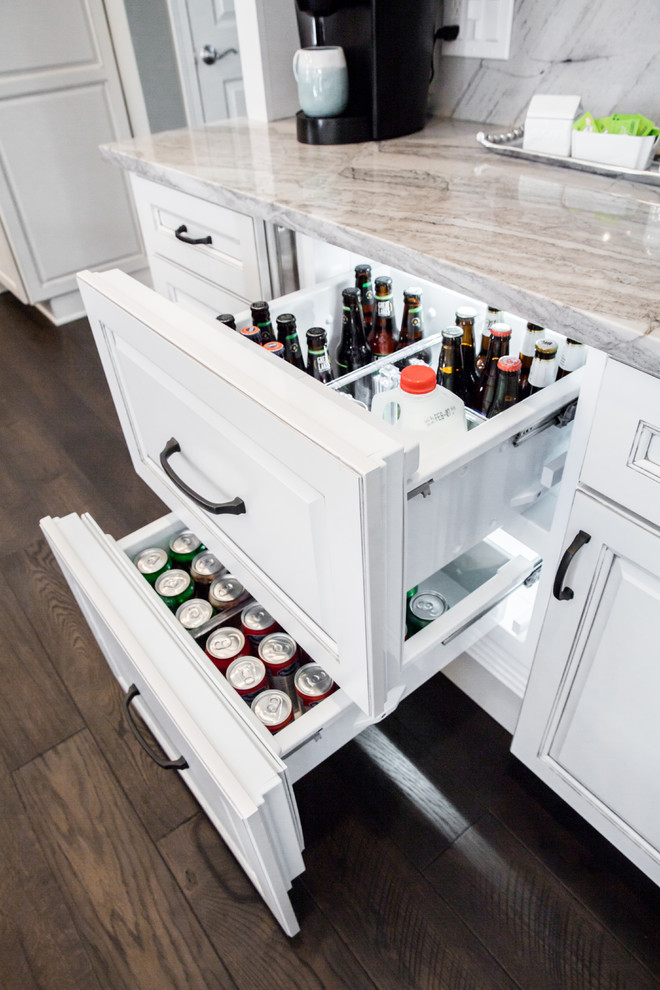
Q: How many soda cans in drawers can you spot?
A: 13